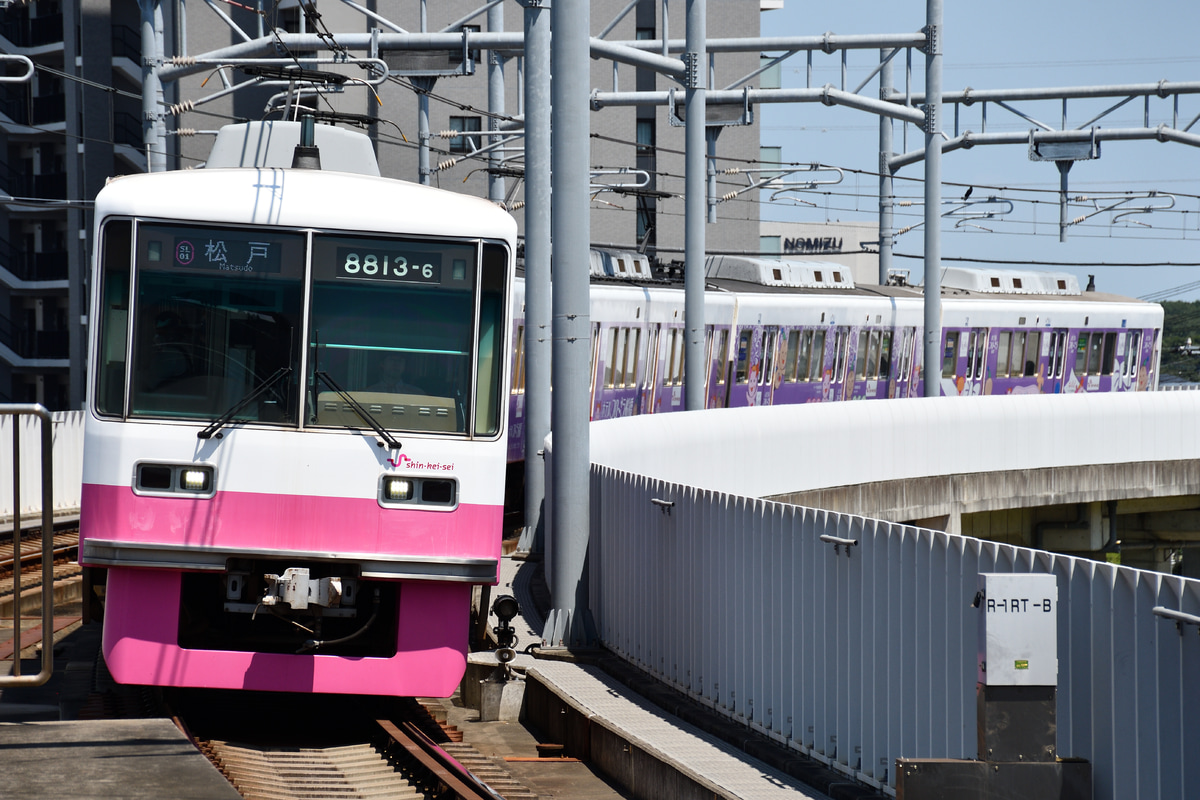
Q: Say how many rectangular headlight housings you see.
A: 2